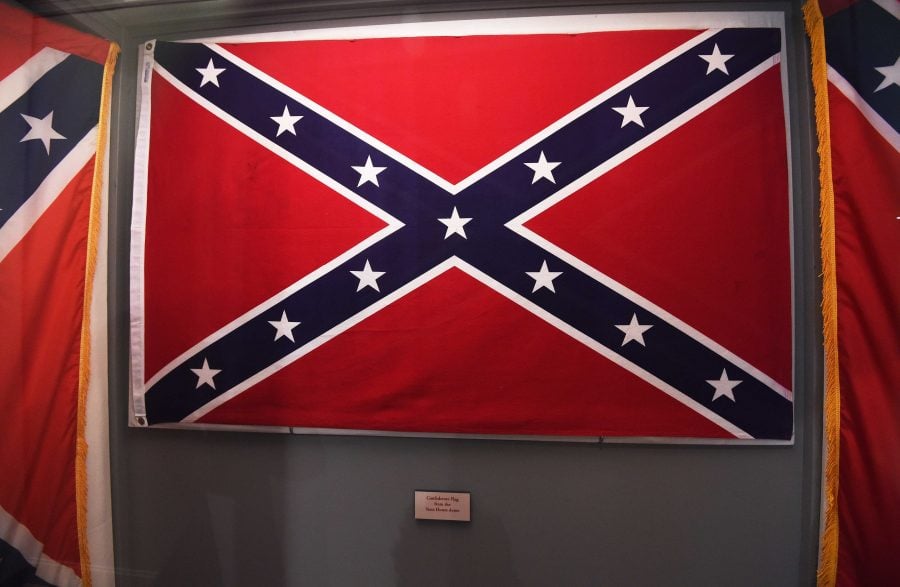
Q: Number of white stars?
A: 15